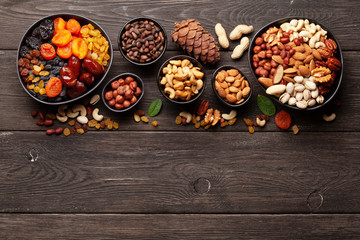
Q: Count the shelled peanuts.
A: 3